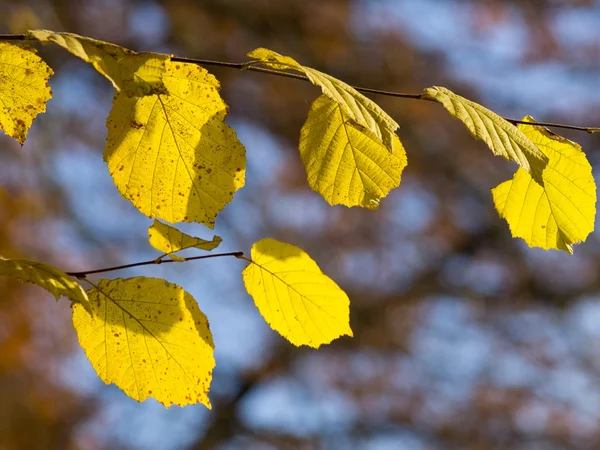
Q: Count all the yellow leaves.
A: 11